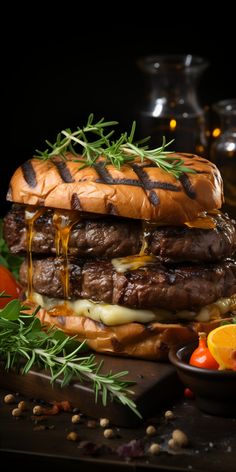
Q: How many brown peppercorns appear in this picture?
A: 13